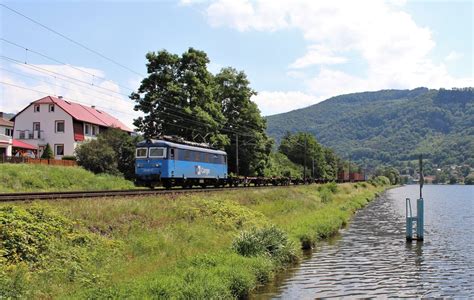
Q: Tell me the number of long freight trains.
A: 1